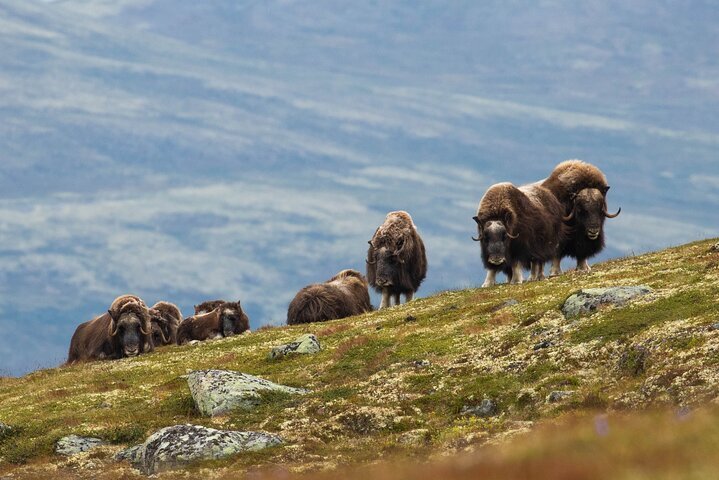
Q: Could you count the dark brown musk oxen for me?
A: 8